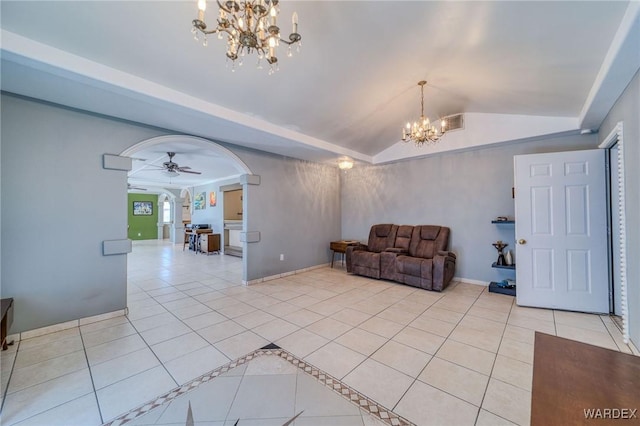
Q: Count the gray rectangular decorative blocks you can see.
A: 4